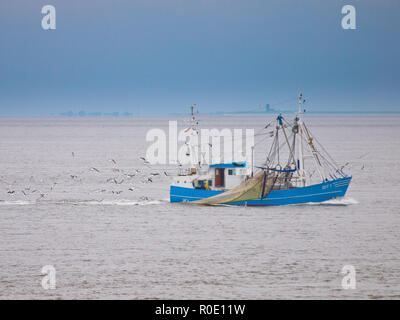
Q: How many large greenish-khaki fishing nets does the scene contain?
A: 1